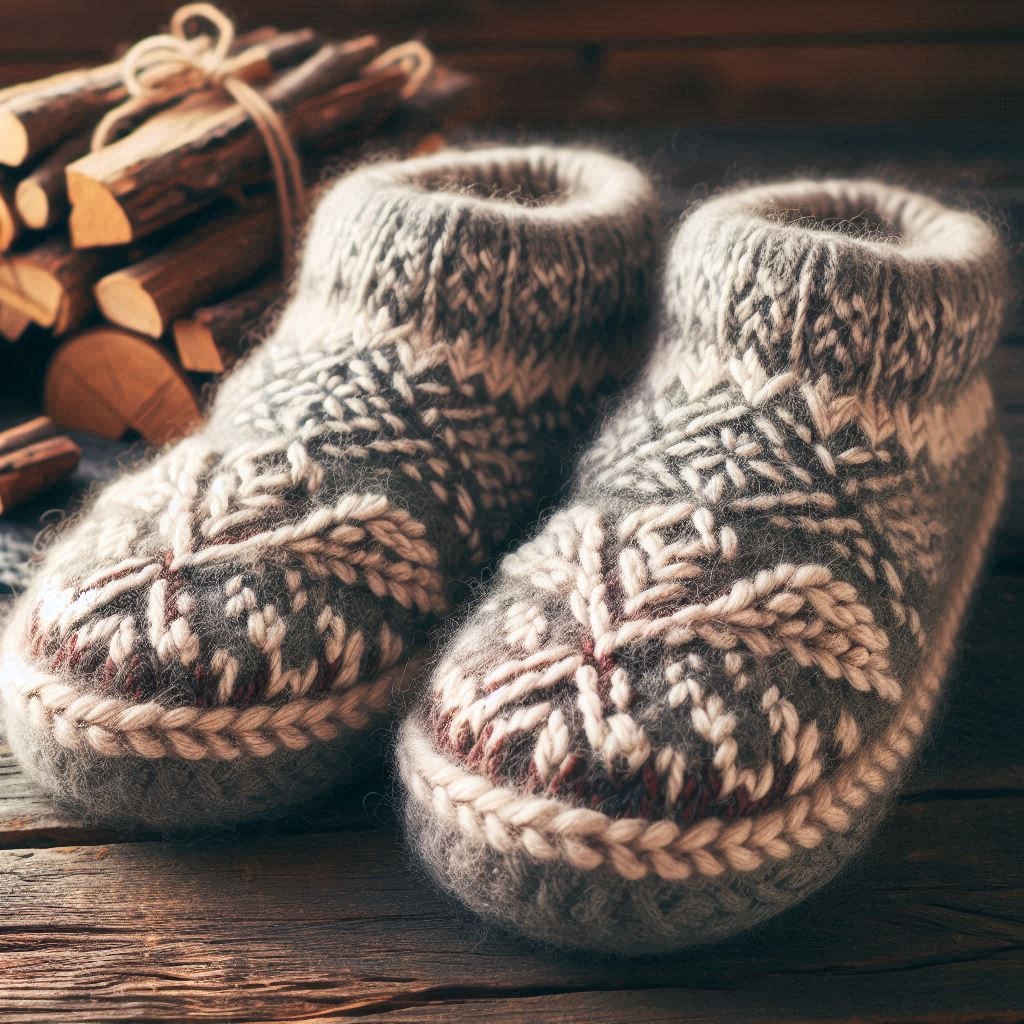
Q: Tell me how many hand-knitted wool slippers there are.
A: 2